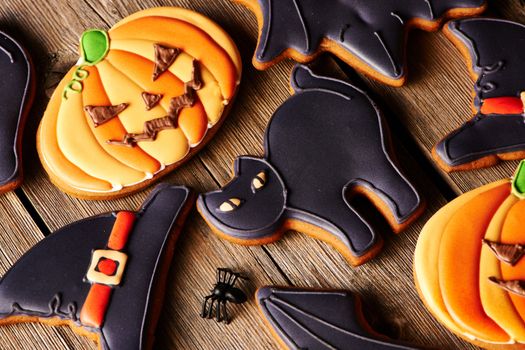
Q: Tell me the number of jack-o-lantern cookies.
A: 2